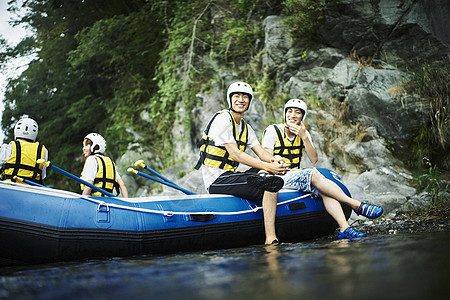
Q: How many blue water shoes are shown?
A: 2